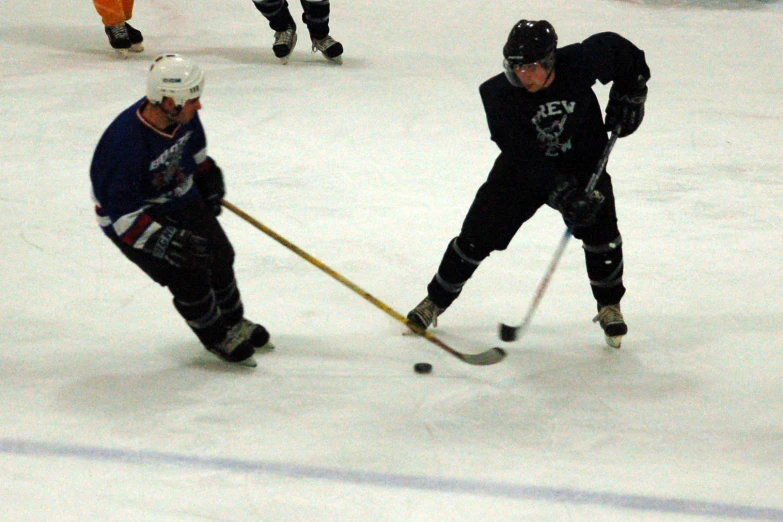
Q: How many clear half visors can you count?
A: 1